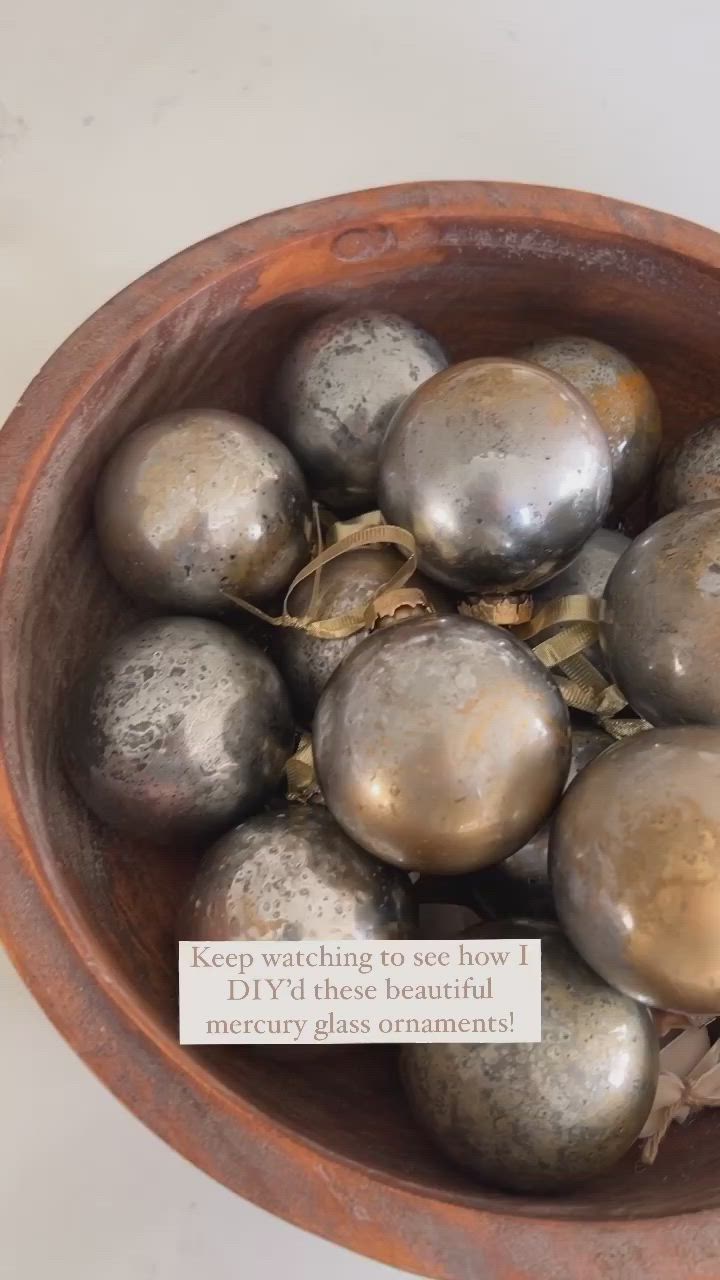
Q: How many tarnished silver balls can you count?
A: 14